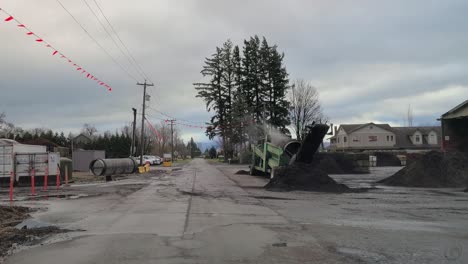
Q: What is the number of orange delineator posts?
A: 5